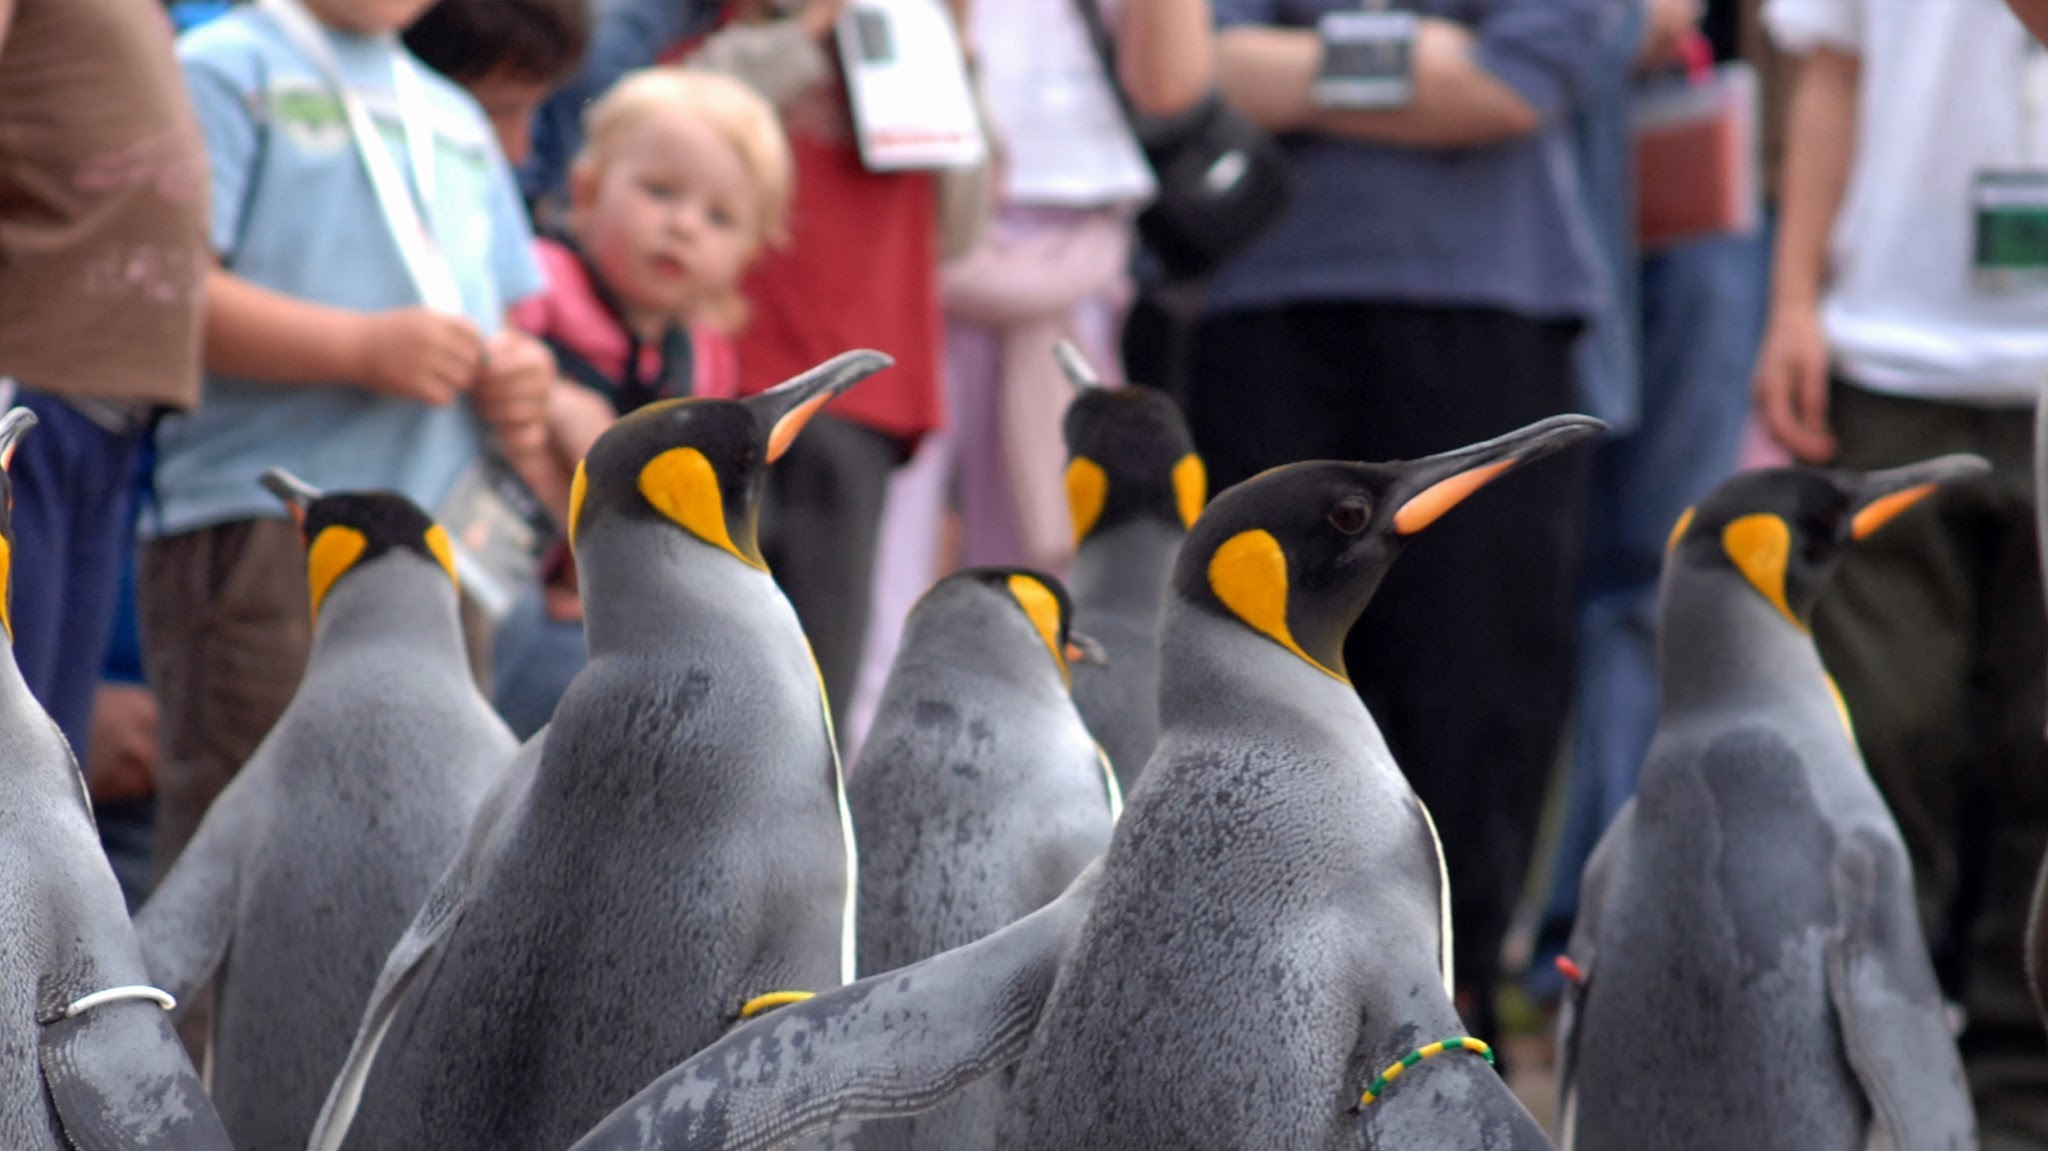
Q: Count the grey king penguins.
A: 7